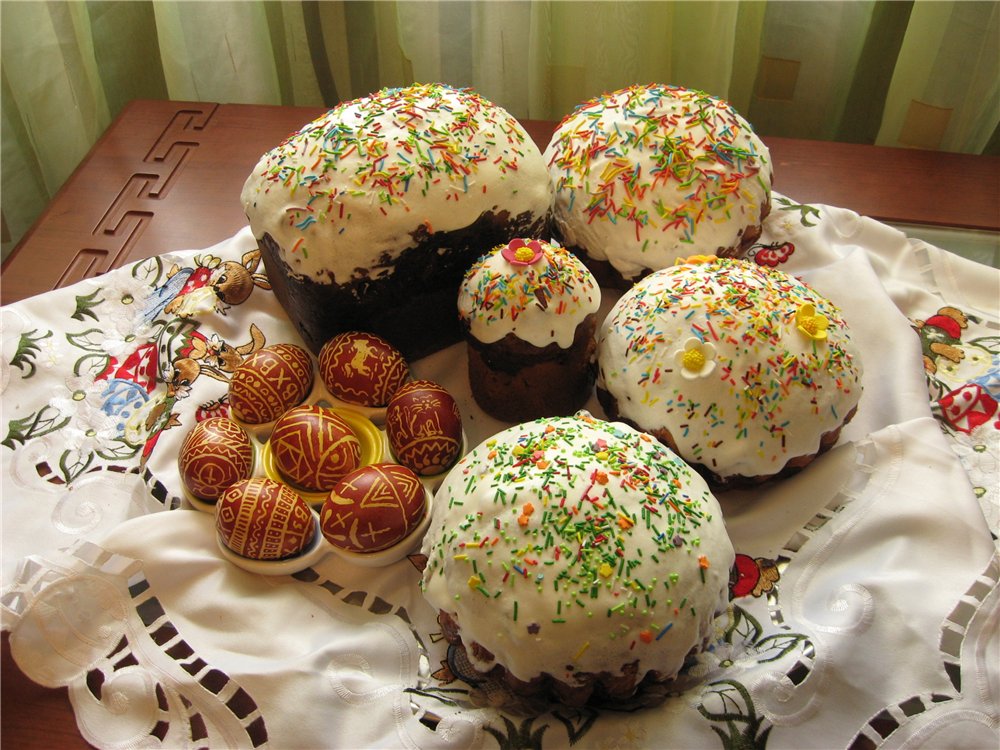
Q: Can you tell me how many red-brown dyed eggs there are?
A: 7